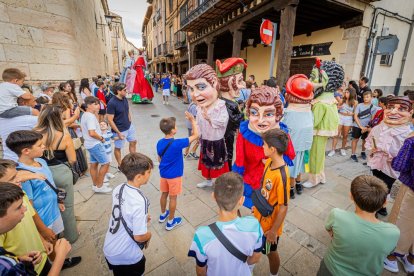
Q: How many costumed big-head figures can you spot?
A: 6